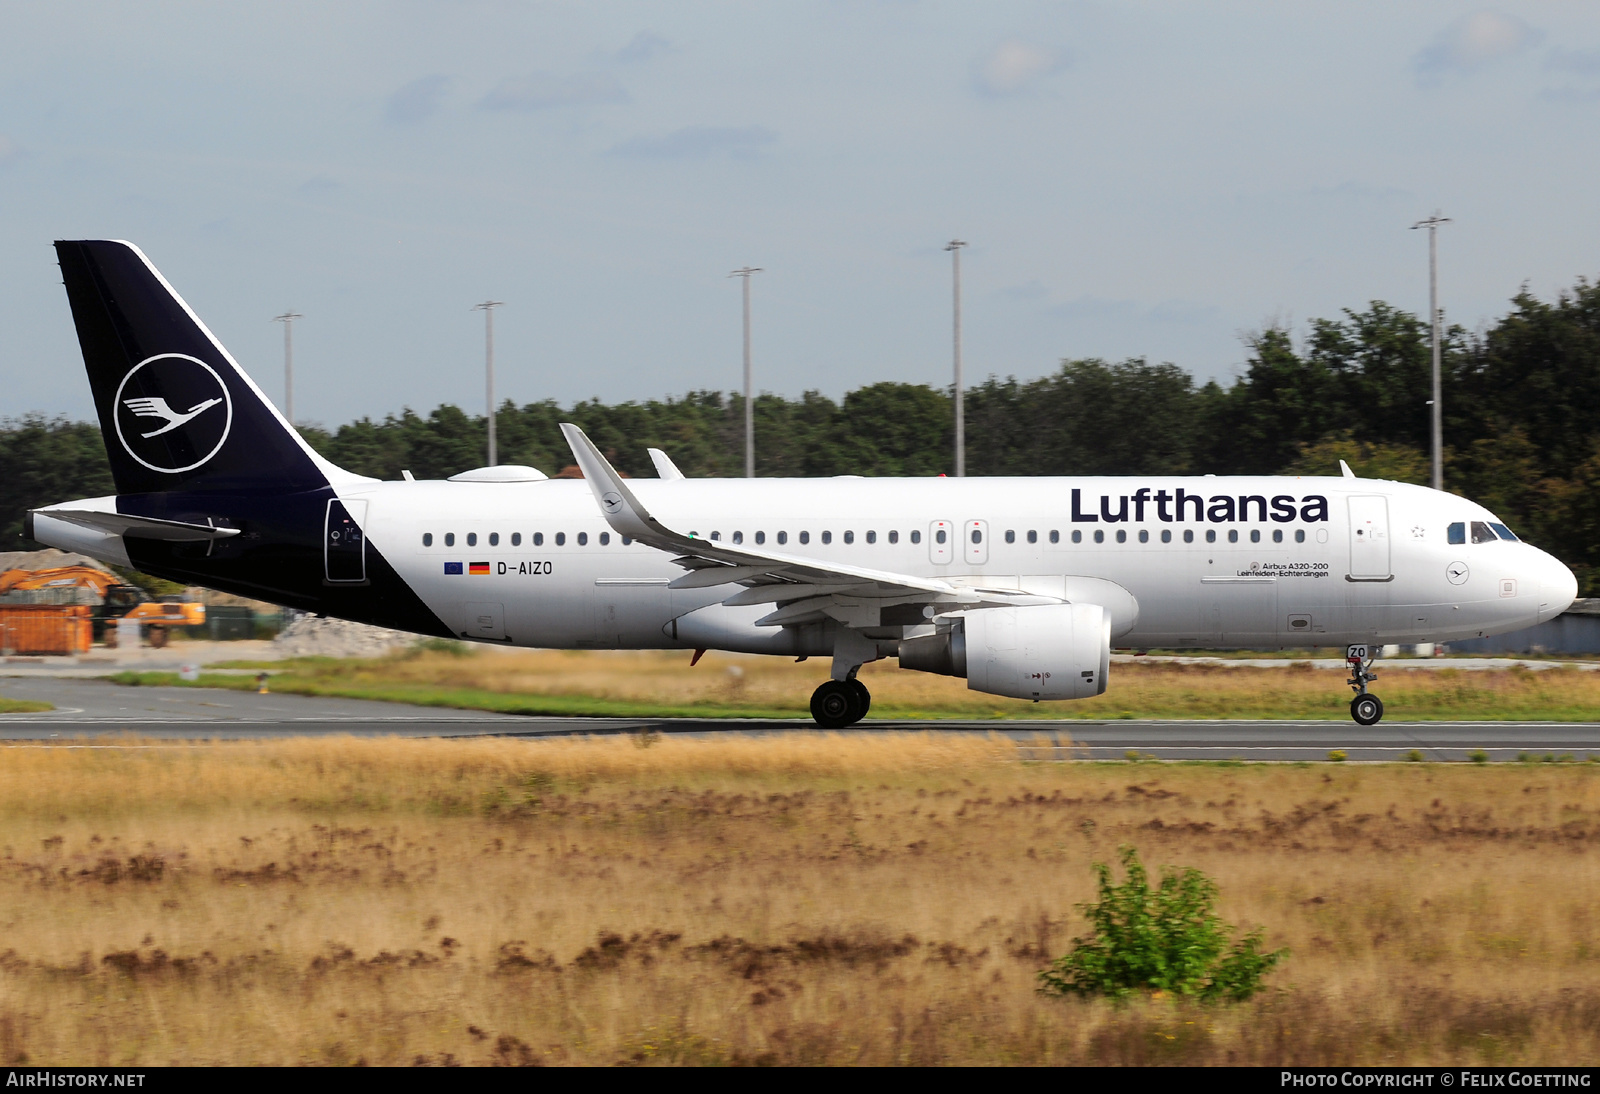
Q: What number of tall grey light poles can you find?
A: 5